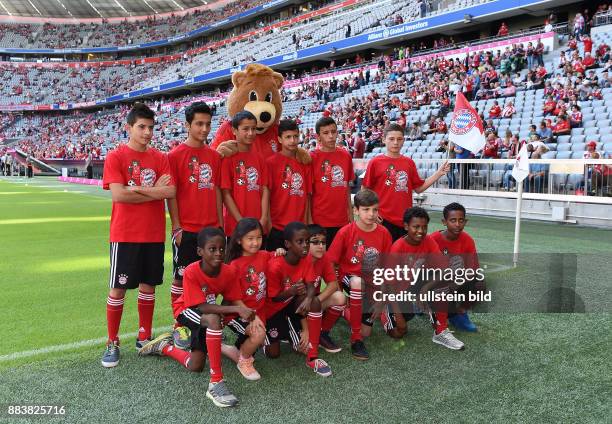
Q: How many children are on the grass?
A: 13